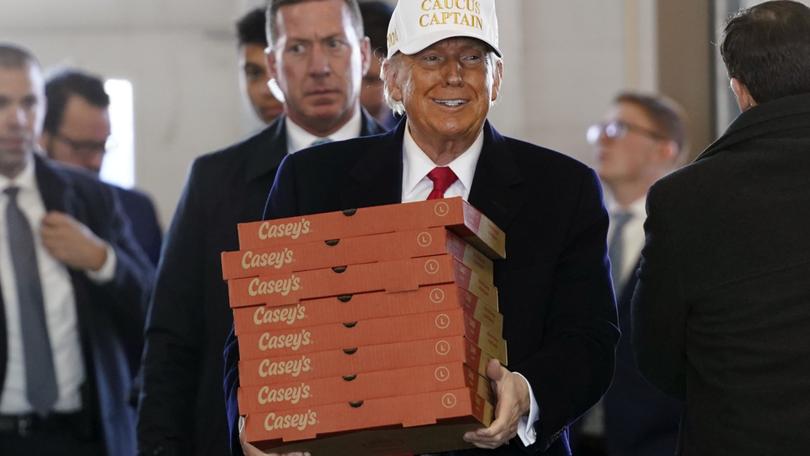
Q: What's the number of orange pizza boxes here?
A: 8